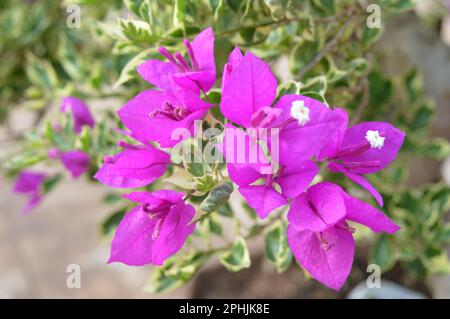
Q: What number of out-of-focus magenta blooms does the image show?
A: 3